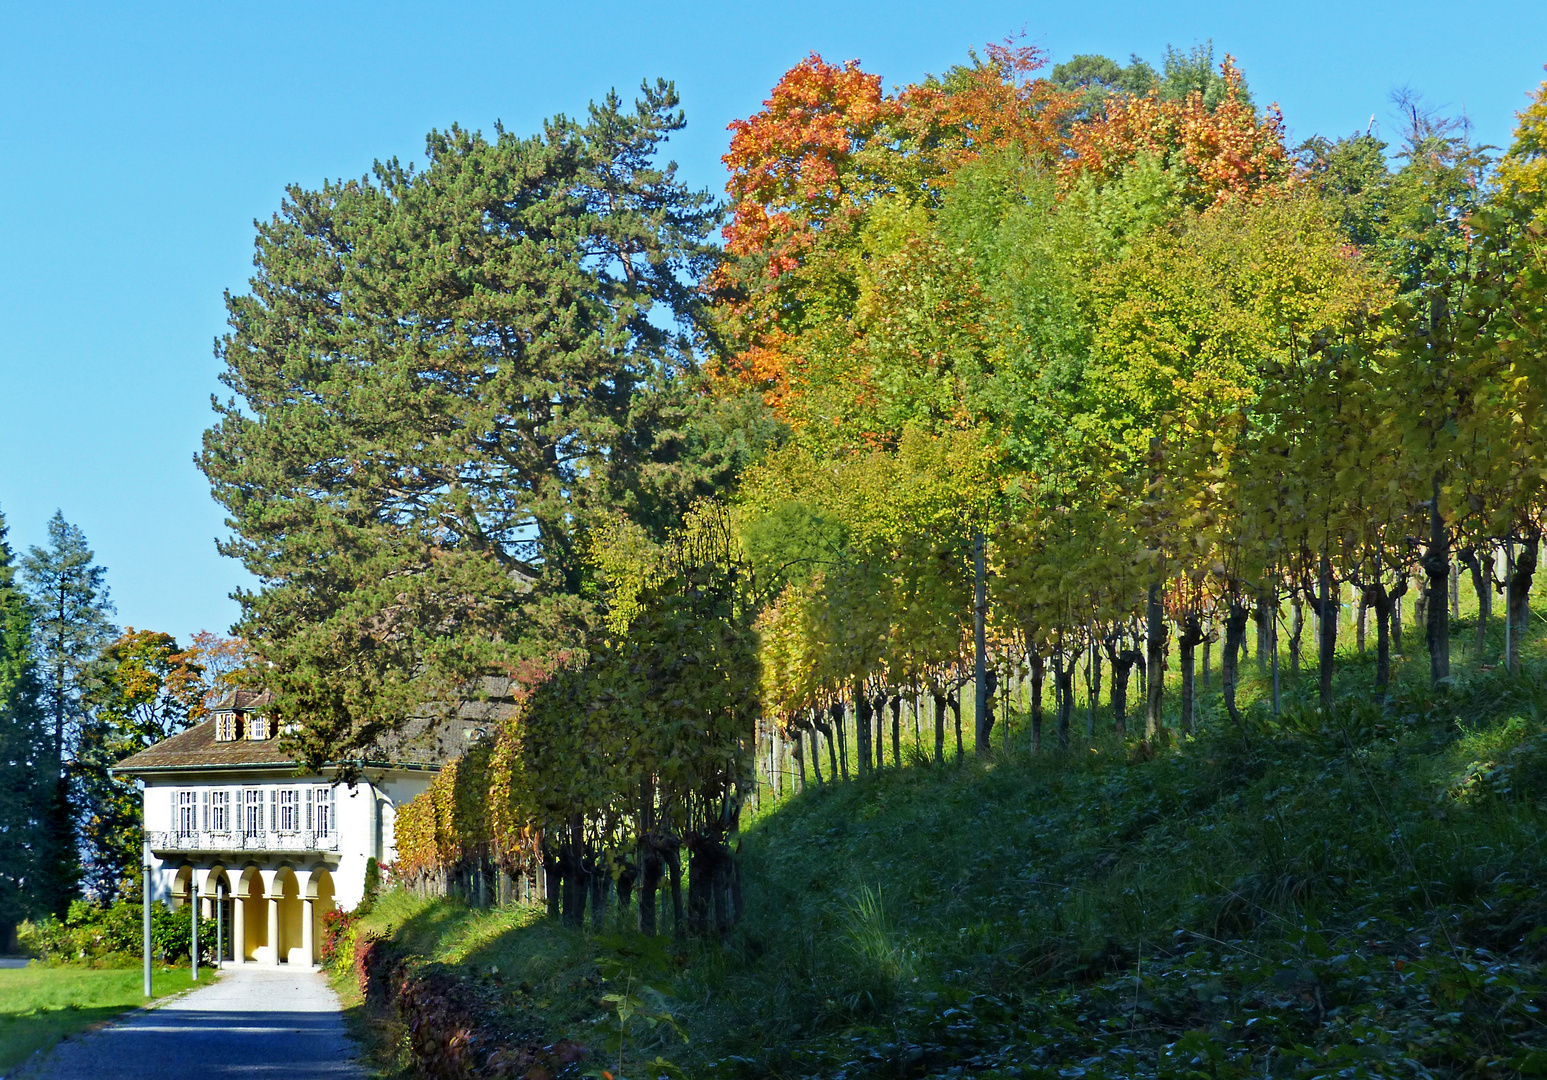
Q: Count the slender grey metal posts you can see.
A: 3